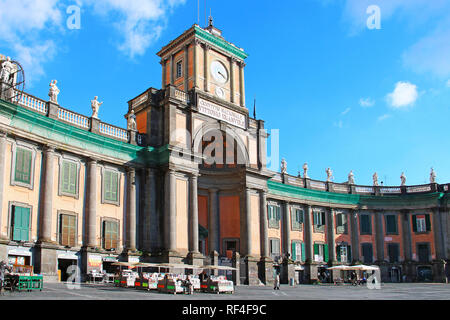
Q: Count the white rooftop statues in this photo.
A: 11